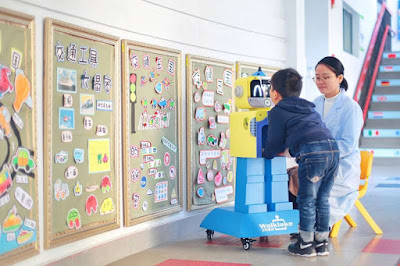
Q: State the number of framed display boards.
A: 5